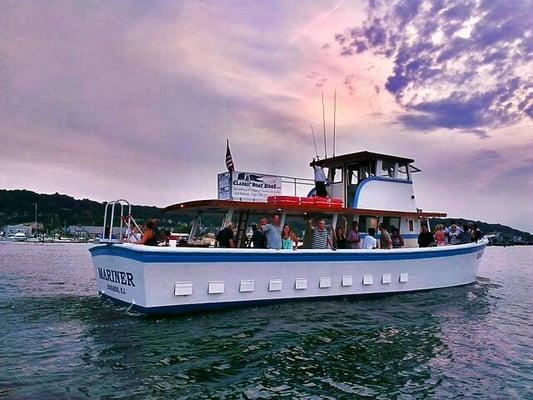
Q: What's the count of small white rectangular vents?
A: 10